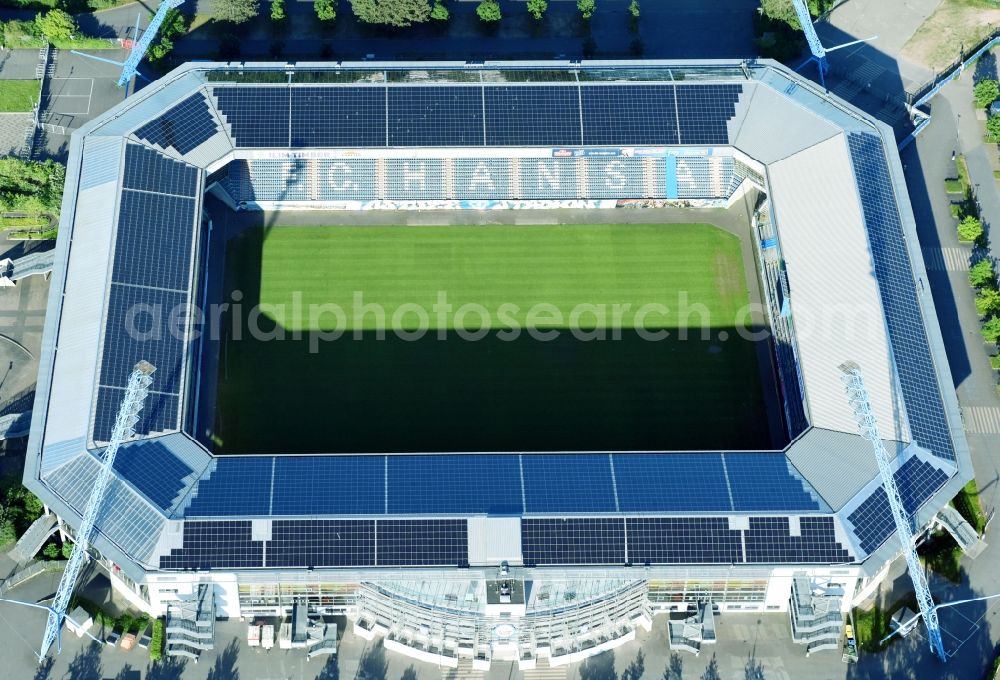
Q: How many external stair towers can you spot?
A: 4